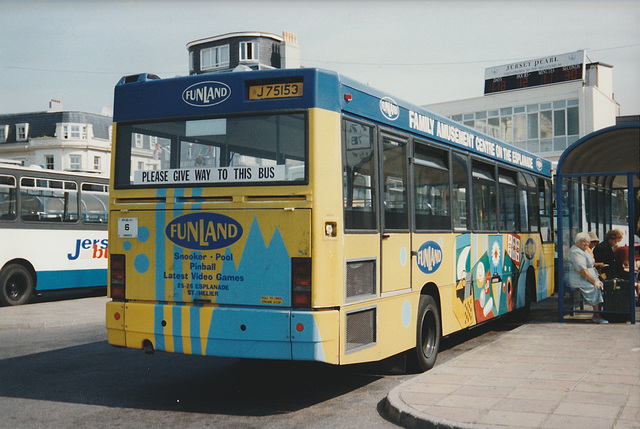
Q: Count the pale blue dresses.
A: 1